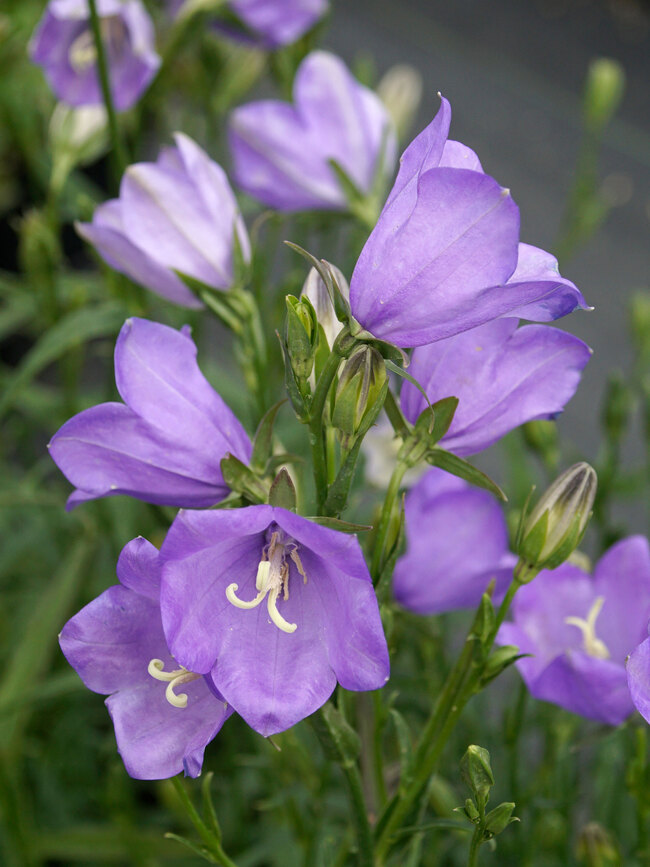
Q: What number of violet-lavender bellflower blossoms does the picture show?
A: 12